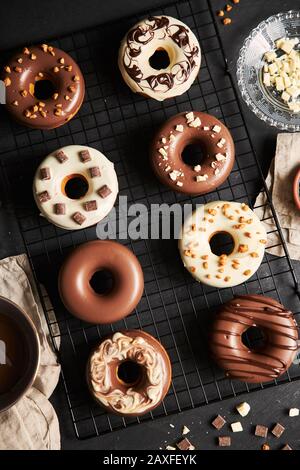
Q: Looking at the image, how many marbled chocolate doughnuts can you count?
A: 2